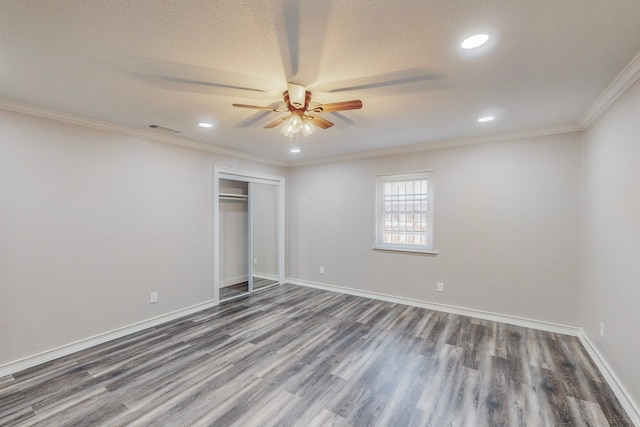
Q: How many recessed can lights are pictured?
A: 4